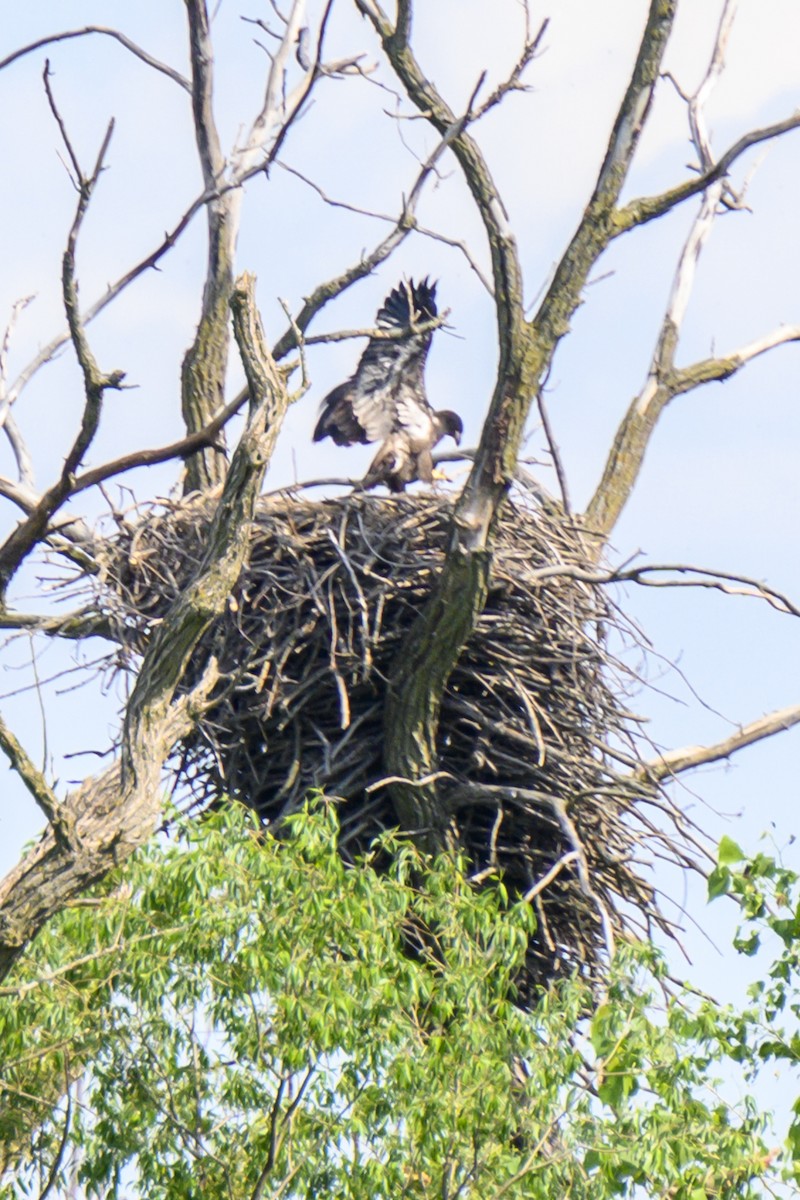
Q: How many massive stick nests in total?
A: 1